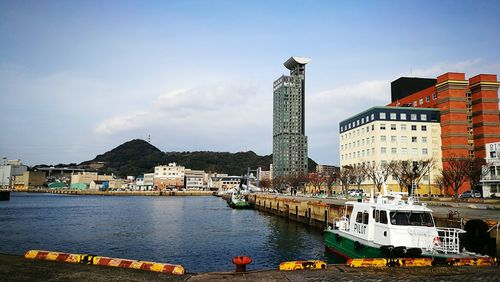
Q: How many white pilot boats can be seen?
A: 1